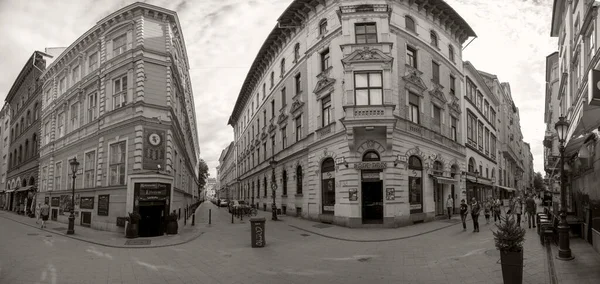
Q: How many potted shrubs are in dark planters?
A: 3